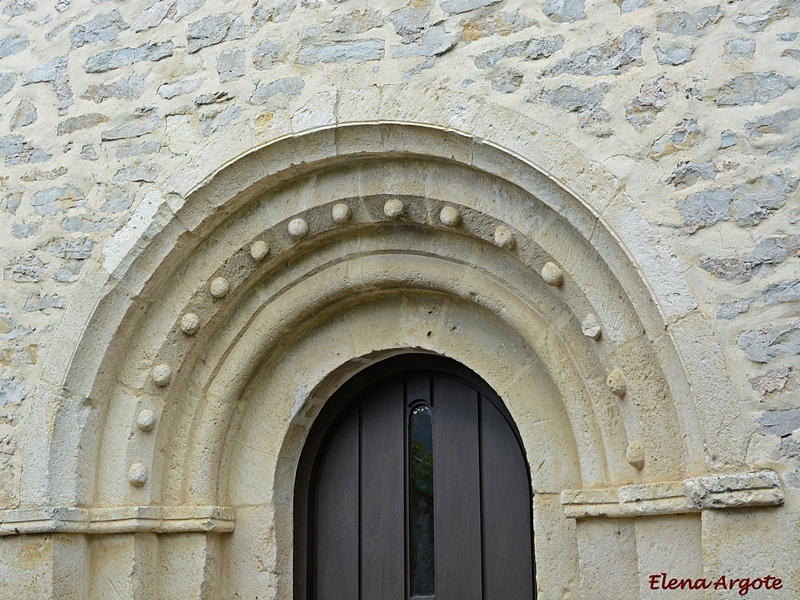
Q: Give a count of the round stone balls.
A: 15